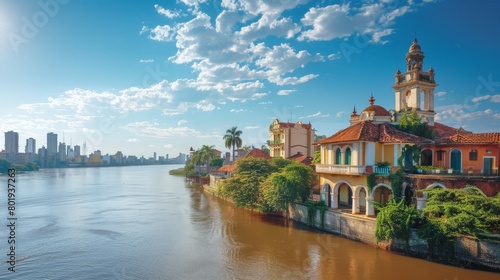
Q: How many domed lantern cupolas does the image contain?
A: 1